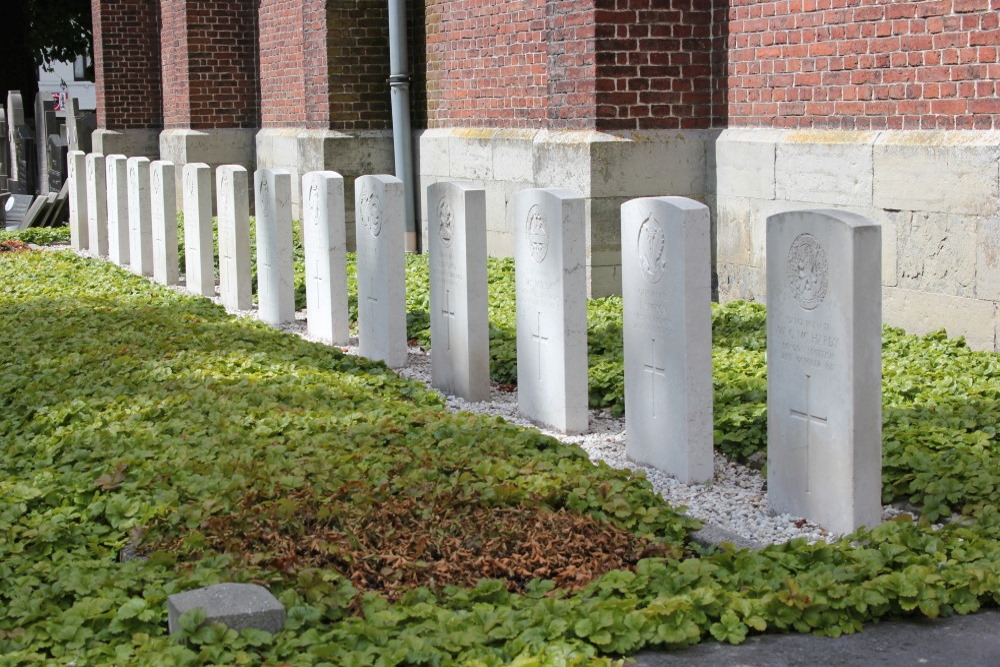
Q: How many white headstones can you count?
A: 14